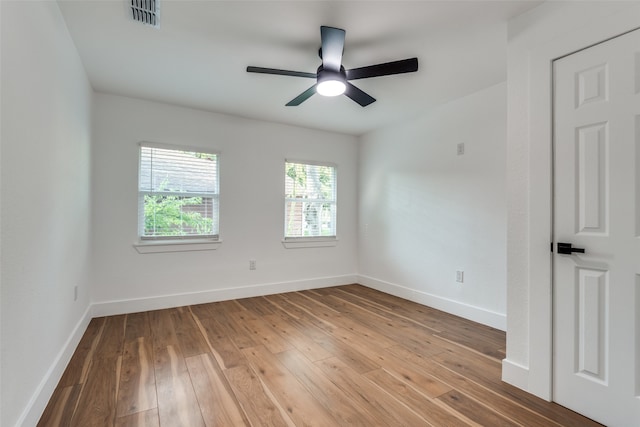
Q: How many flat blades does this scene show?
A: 5